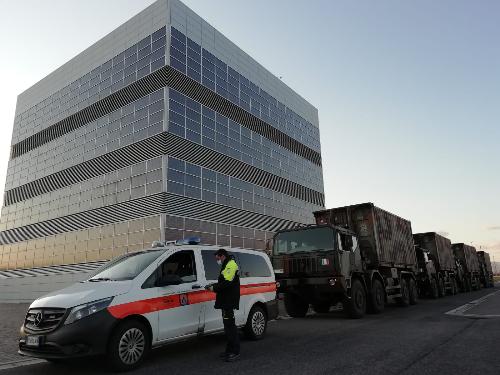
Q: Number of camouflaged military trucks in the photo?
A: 4